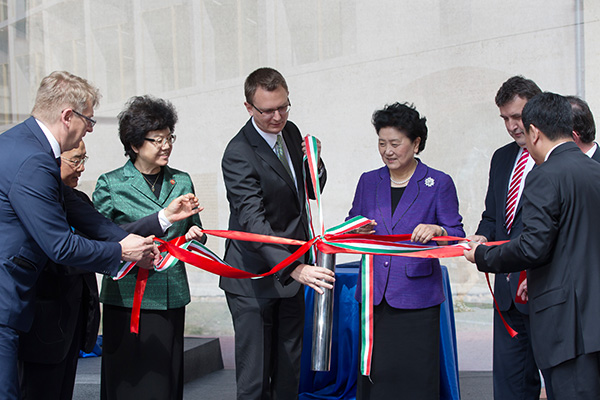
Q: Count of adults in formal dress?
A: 8